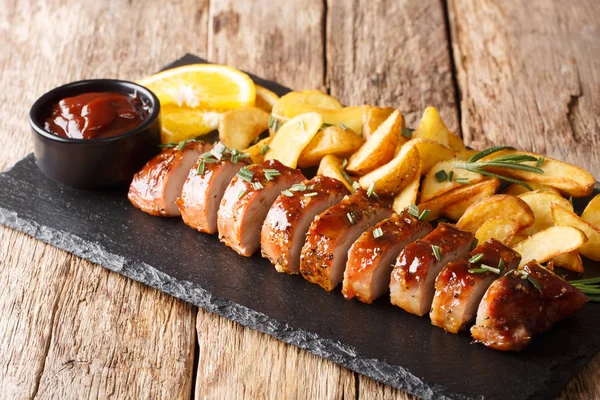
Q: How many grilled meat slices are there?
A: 9